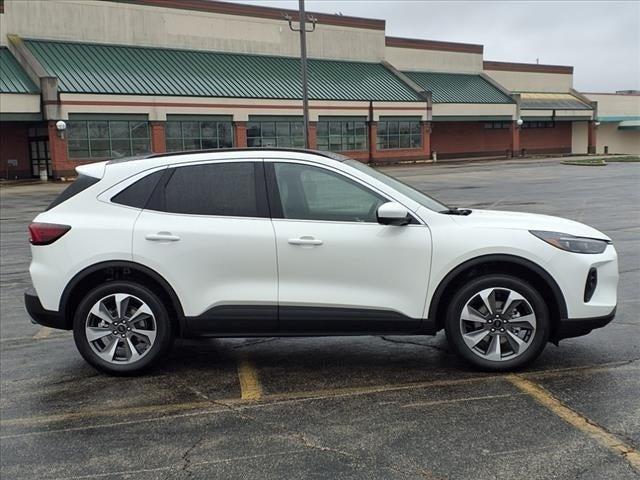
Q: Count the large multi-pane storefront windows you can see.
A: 5